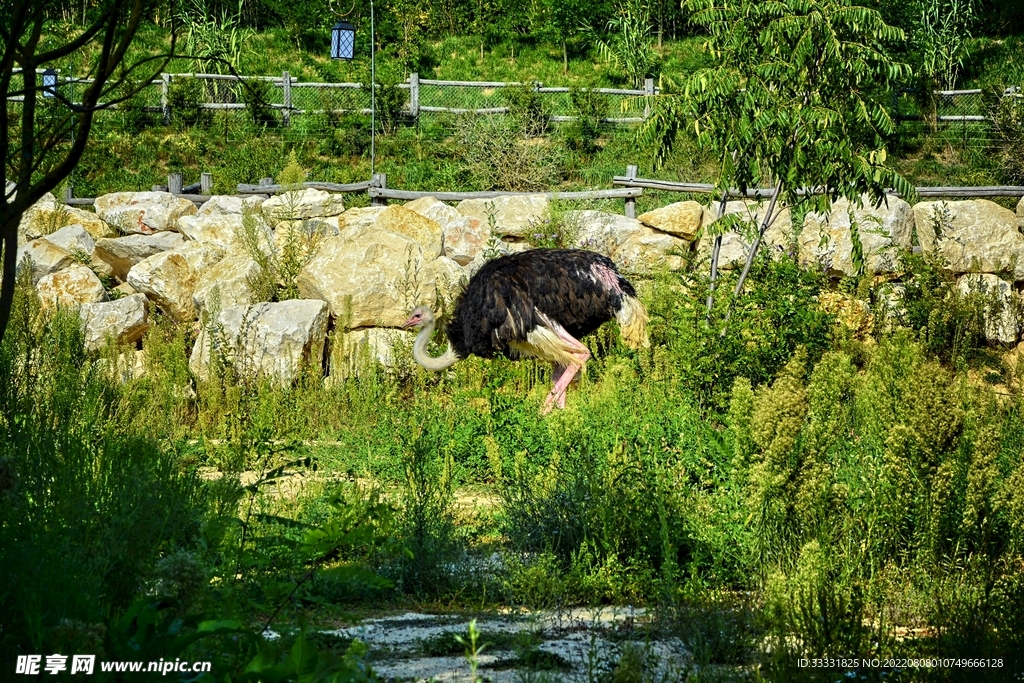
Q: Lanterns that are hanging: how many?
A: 2